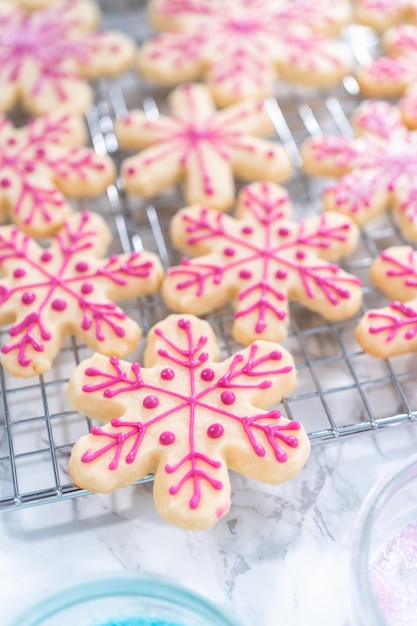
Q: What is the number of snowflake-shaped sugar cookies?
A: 11